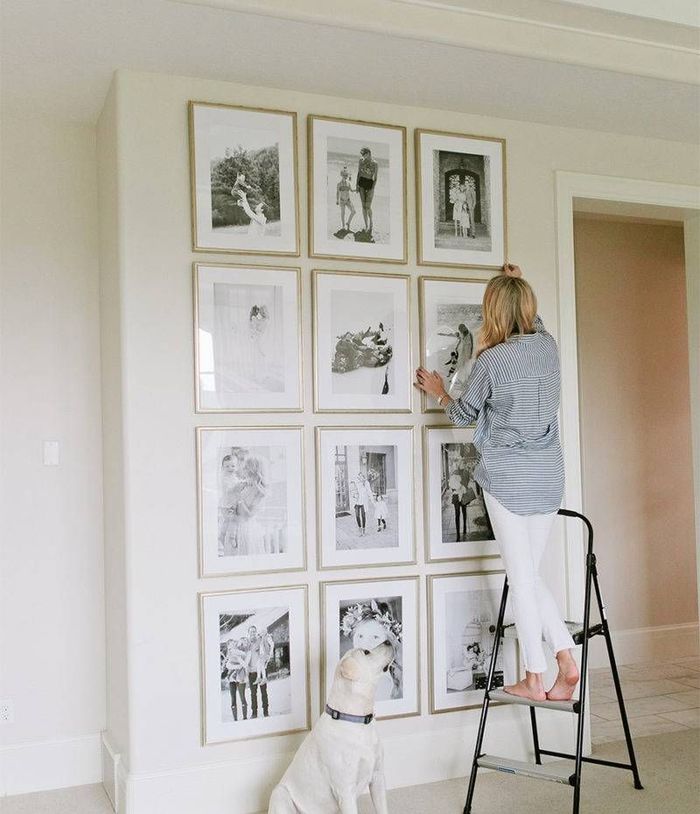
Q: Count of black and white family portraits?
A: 12